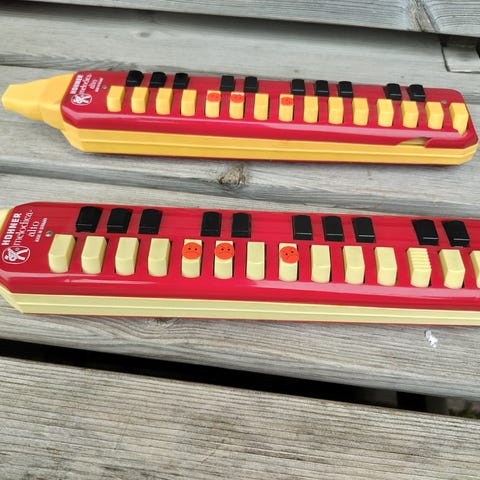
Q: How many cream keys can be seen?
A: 14